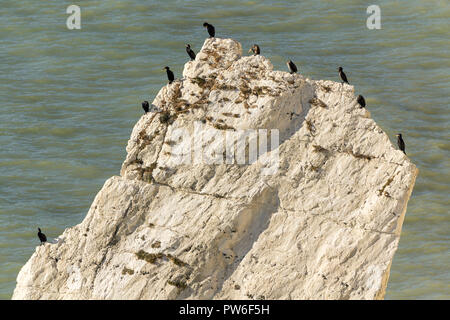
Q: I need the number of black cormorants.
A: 10